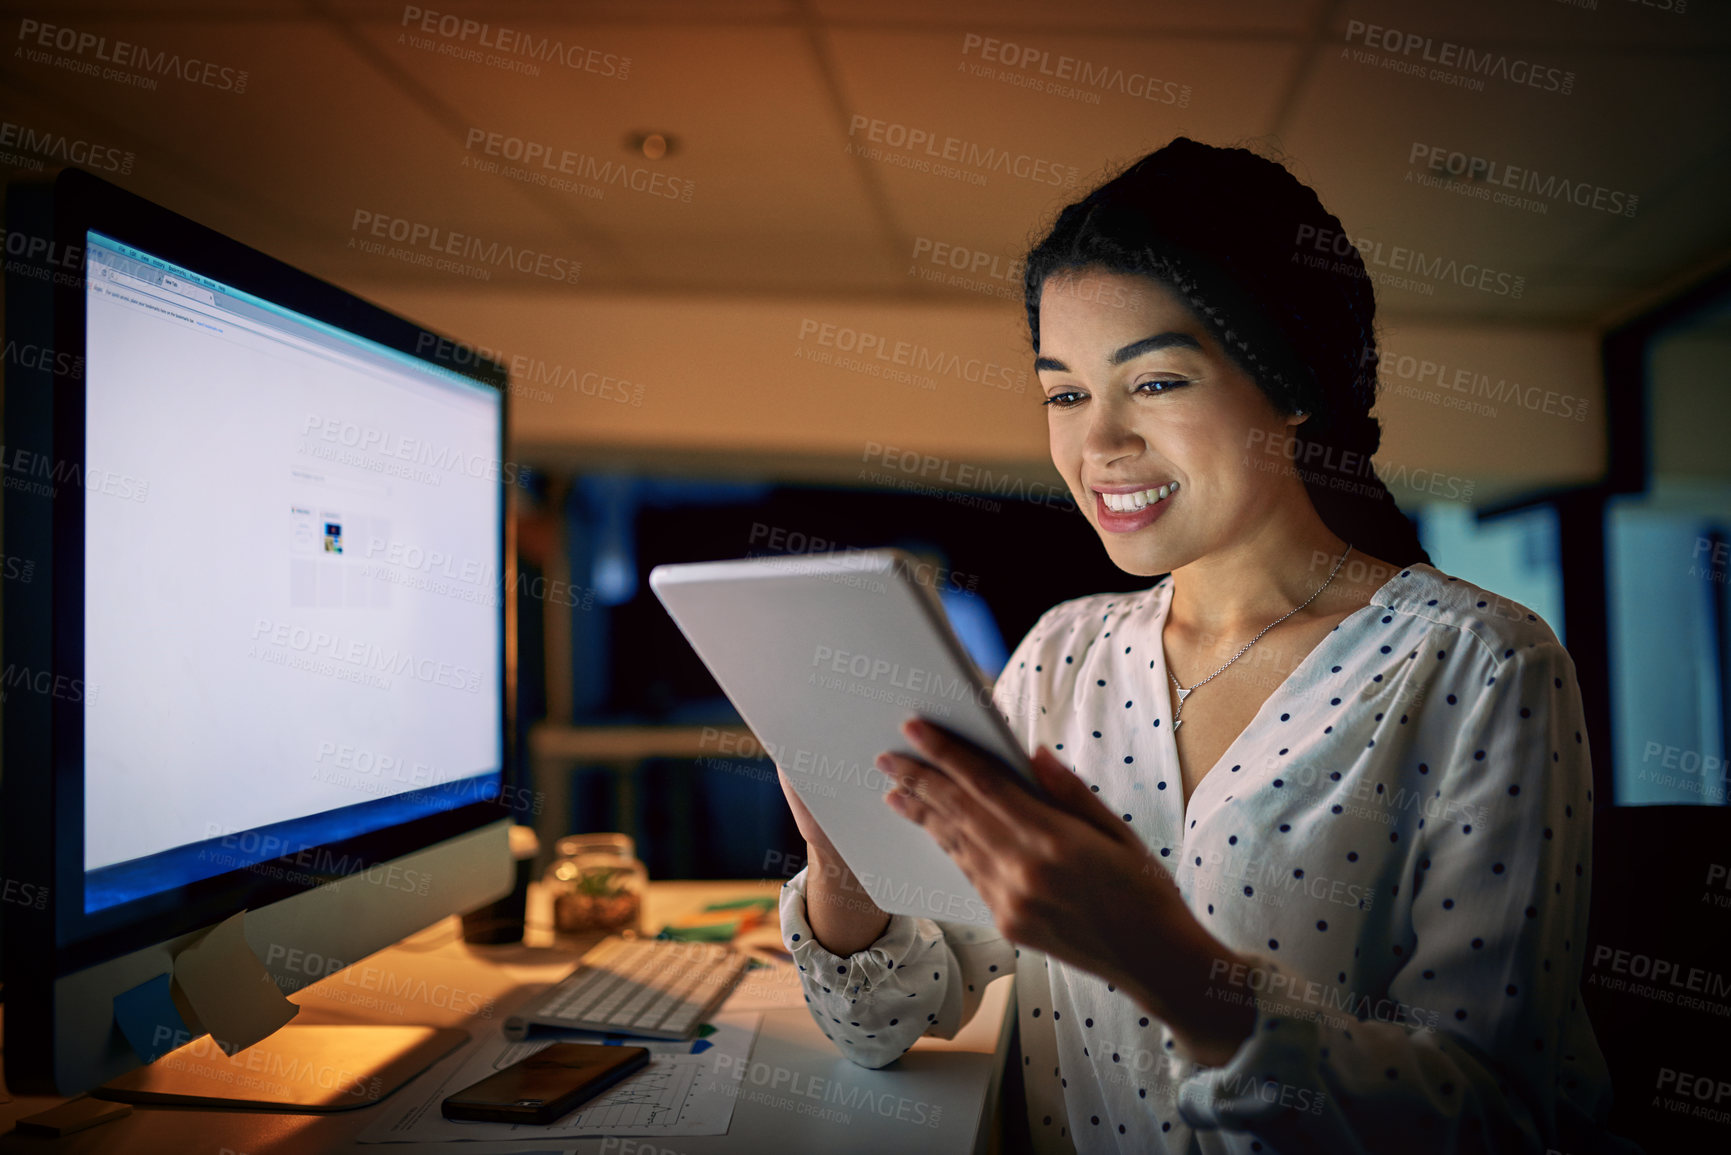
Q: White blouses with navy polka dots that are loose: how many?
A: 1